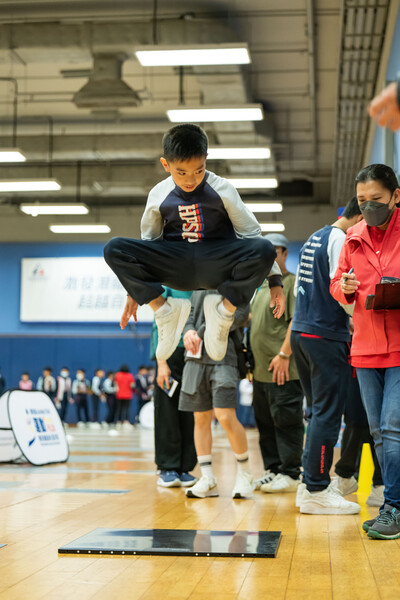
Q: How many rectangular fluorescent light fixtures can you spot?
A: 10